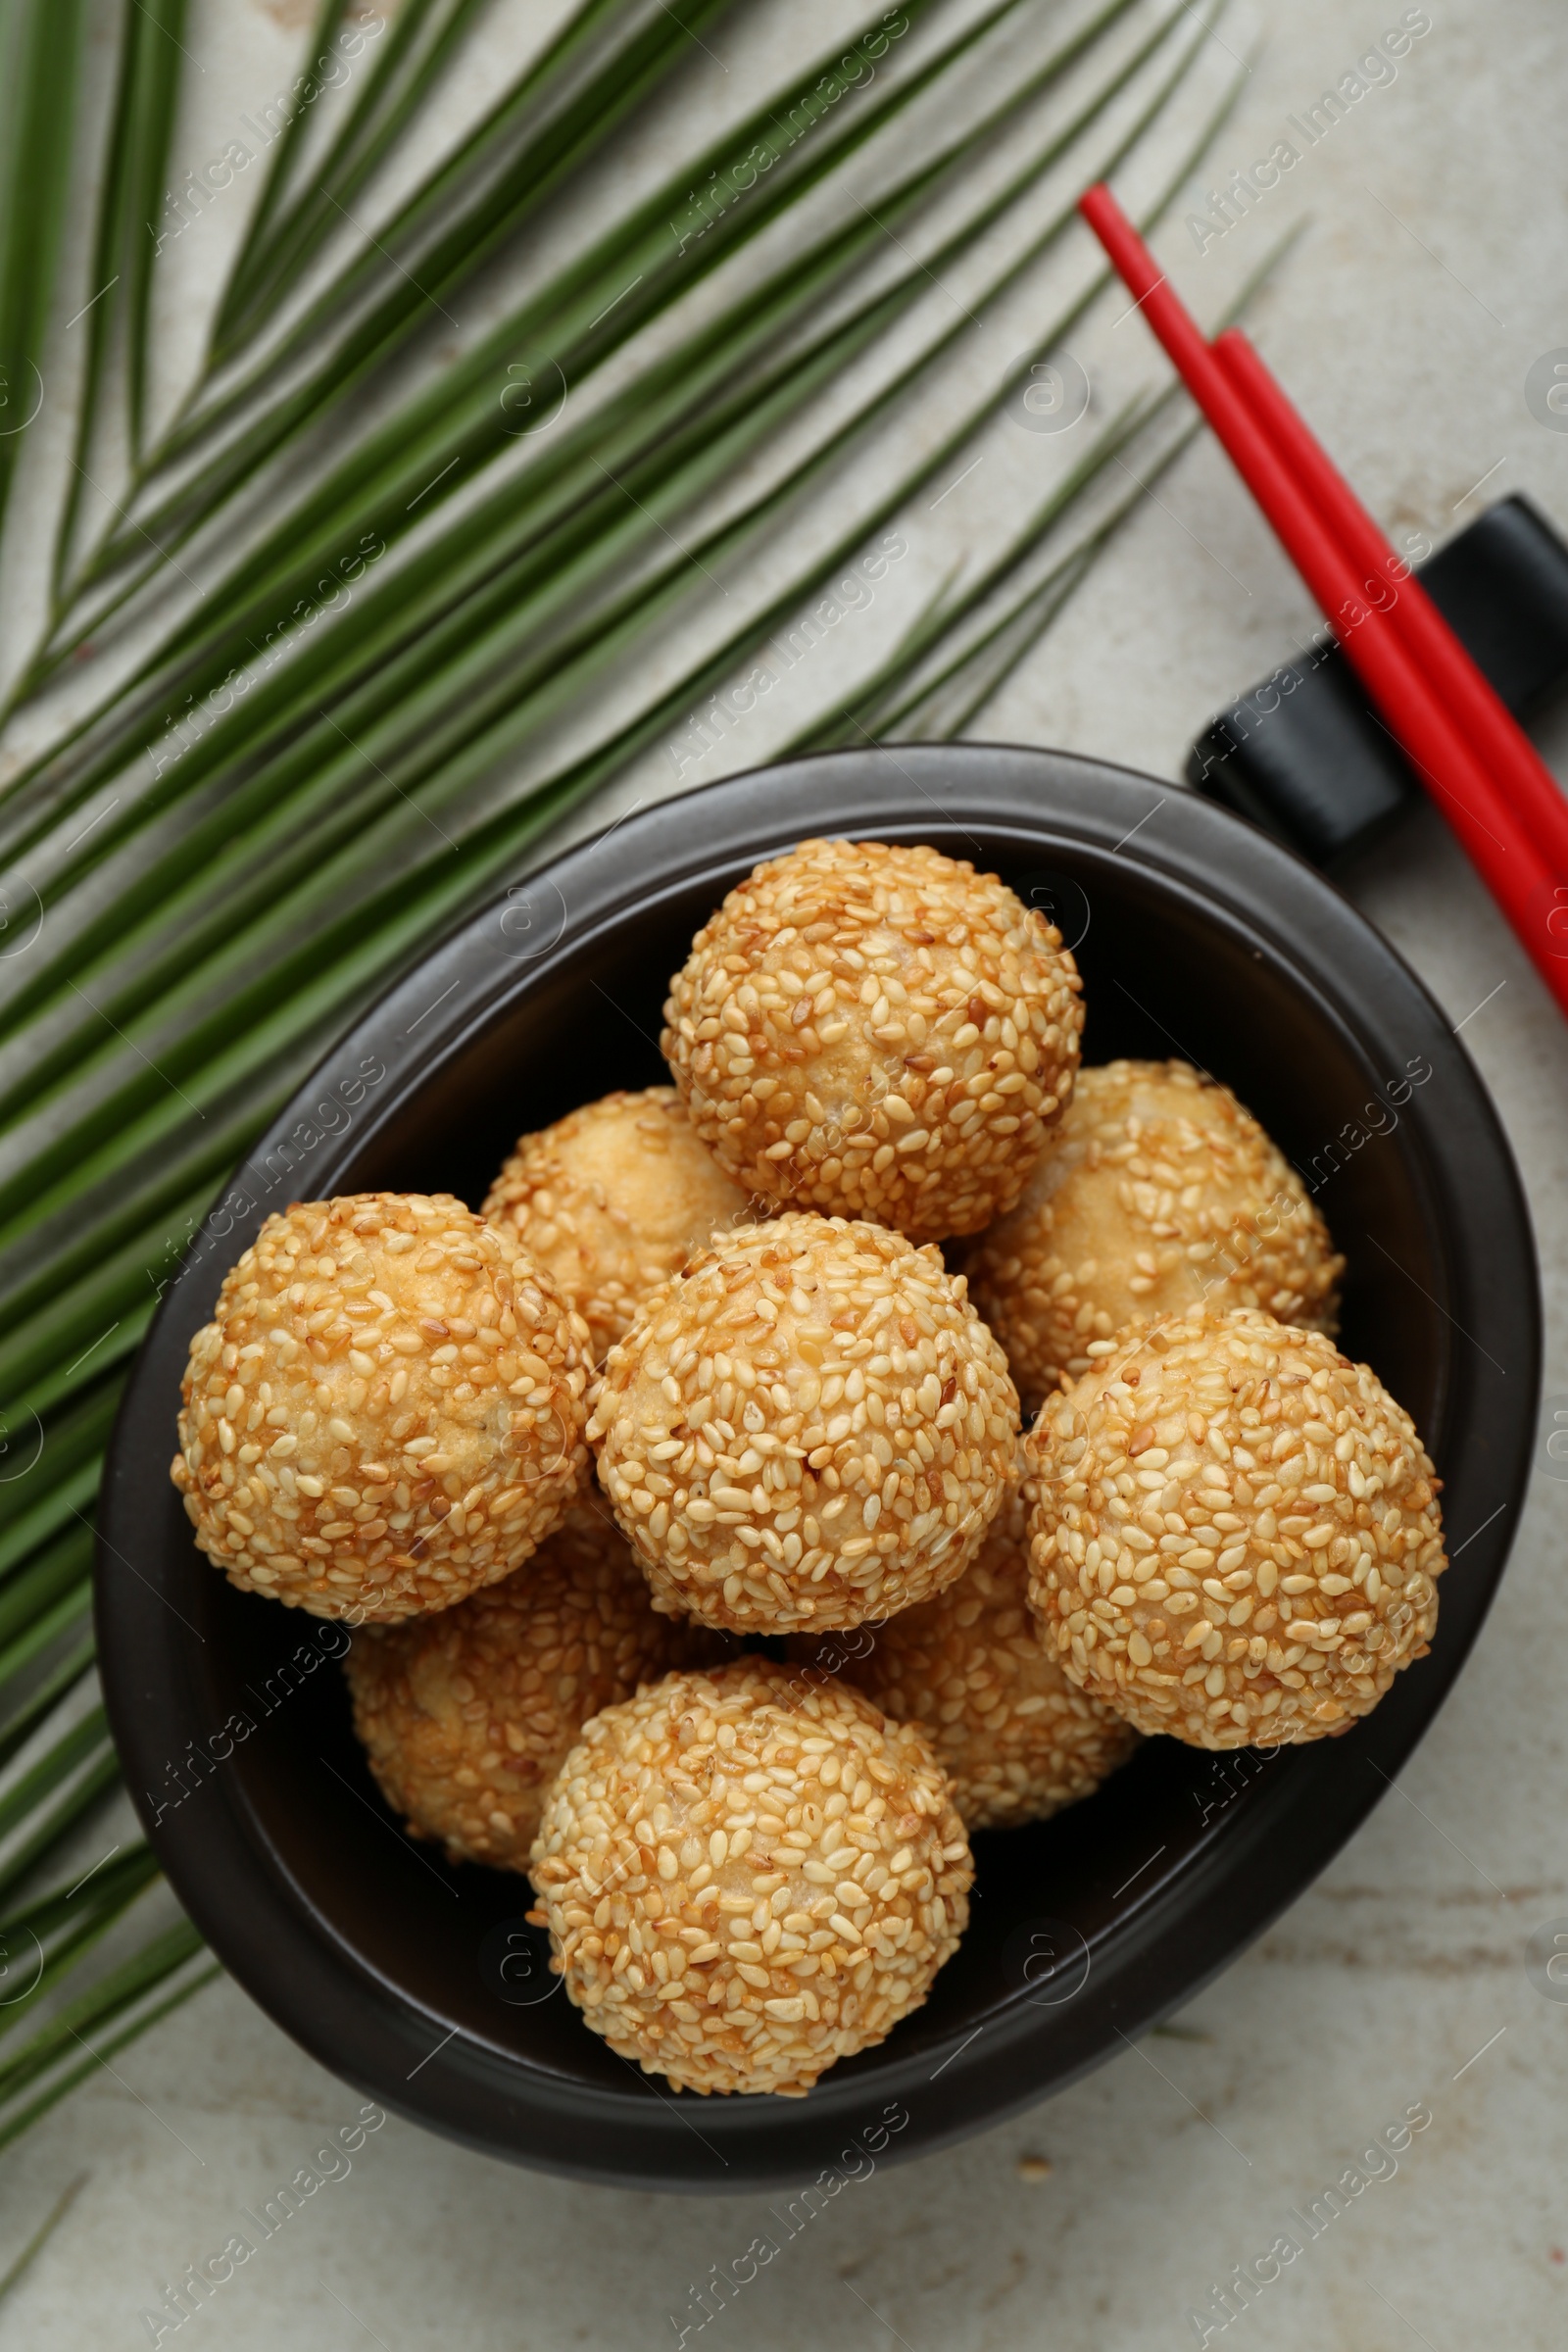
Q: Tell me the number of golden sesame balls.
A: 9